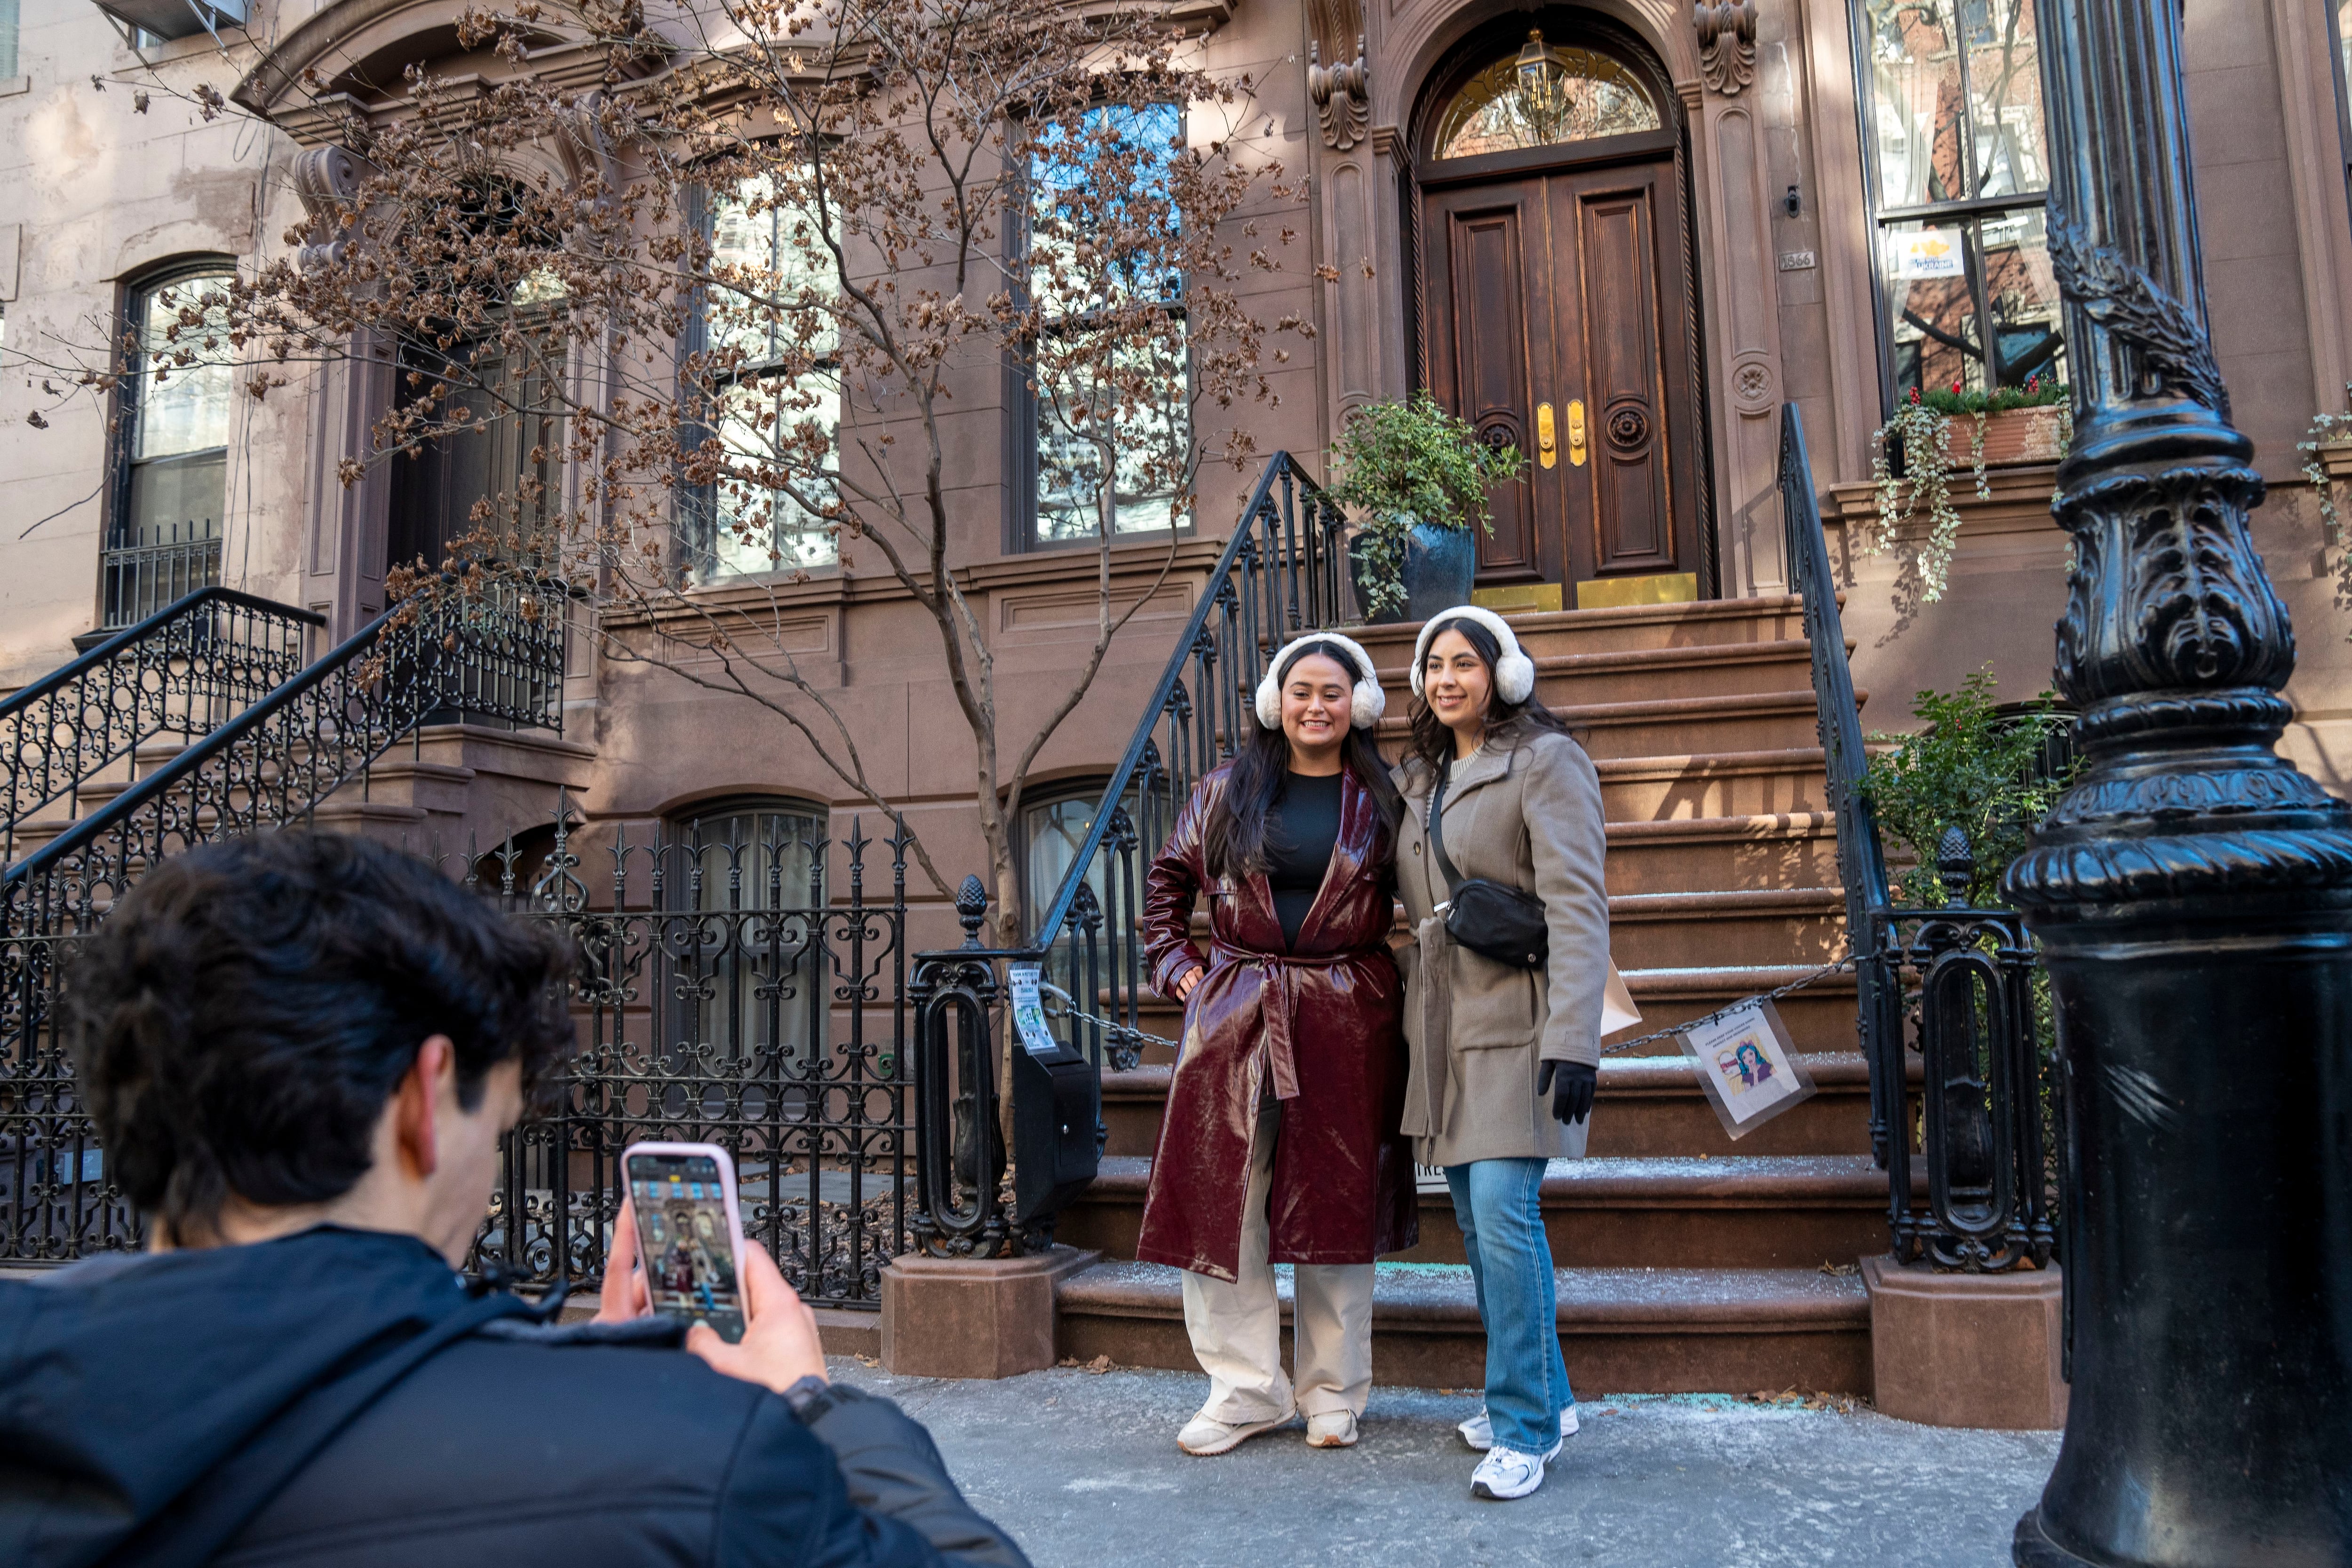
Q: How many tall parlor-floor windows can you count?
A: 4